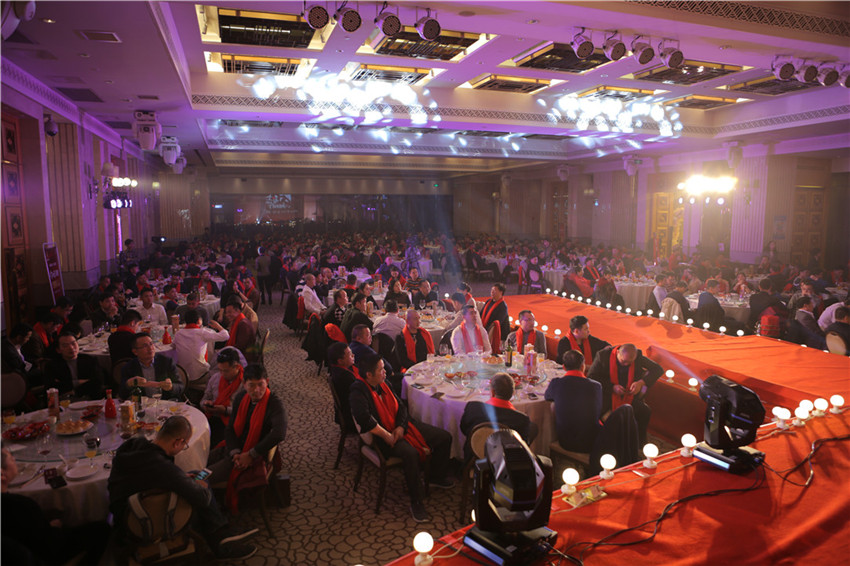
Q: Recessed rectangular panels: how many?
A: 10